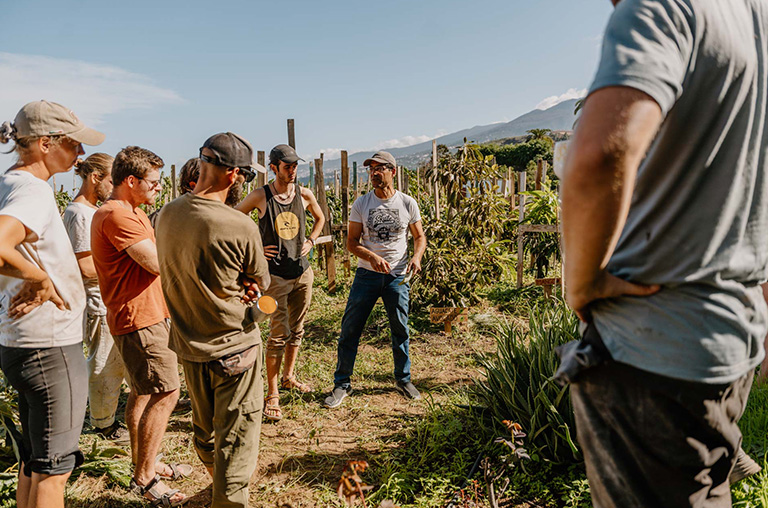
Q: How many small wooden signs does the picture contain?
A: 2